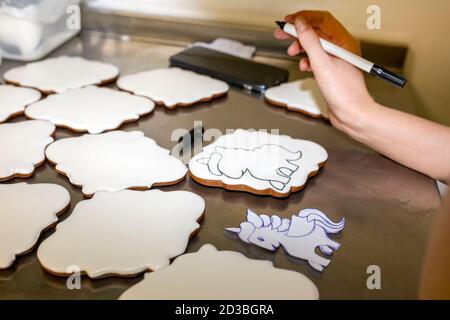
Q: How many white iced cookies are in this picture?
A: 11